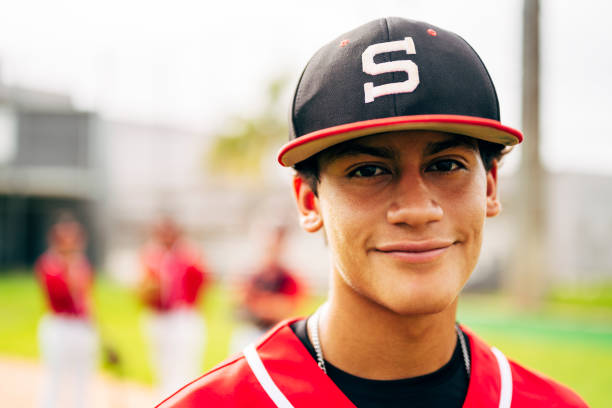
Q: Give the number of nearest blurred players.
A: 3